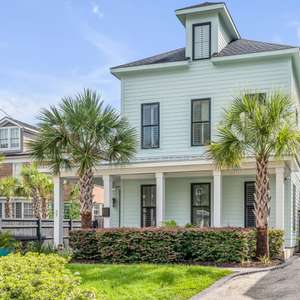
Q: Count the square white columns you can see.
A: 5